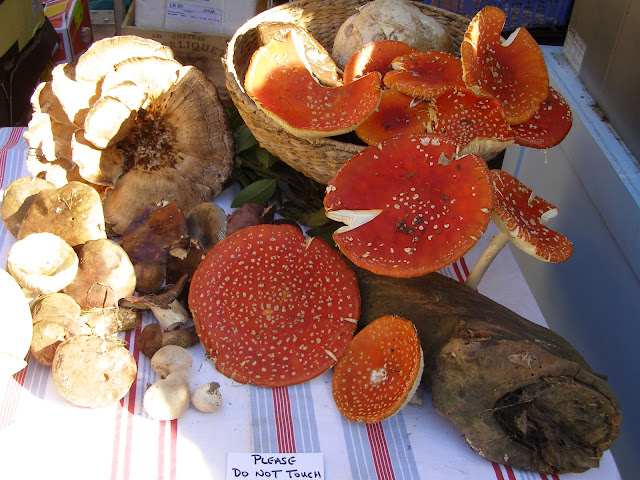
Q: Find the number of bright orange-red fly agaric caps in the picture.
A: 11